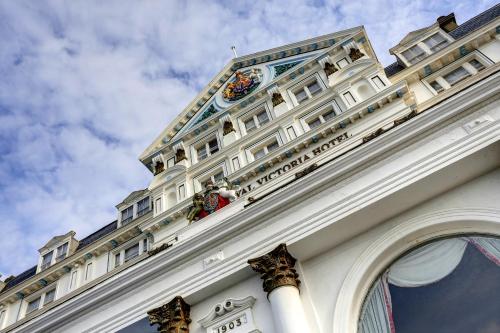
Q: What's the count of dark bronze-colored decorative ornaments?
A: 8